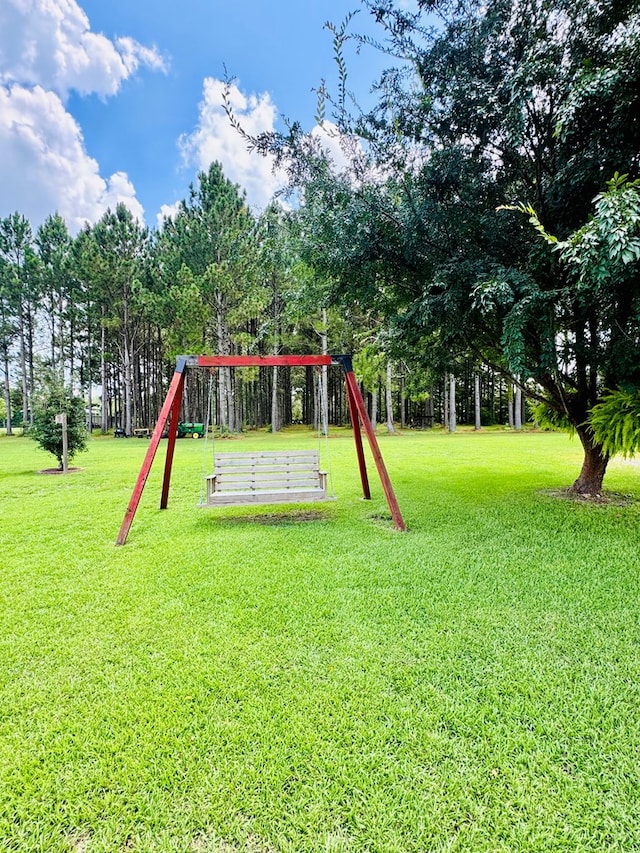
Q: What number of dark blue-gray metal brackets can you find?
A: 2